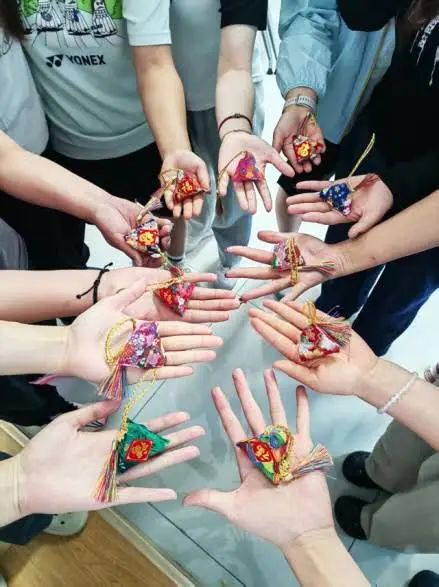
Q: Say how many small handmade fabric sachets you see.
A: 11